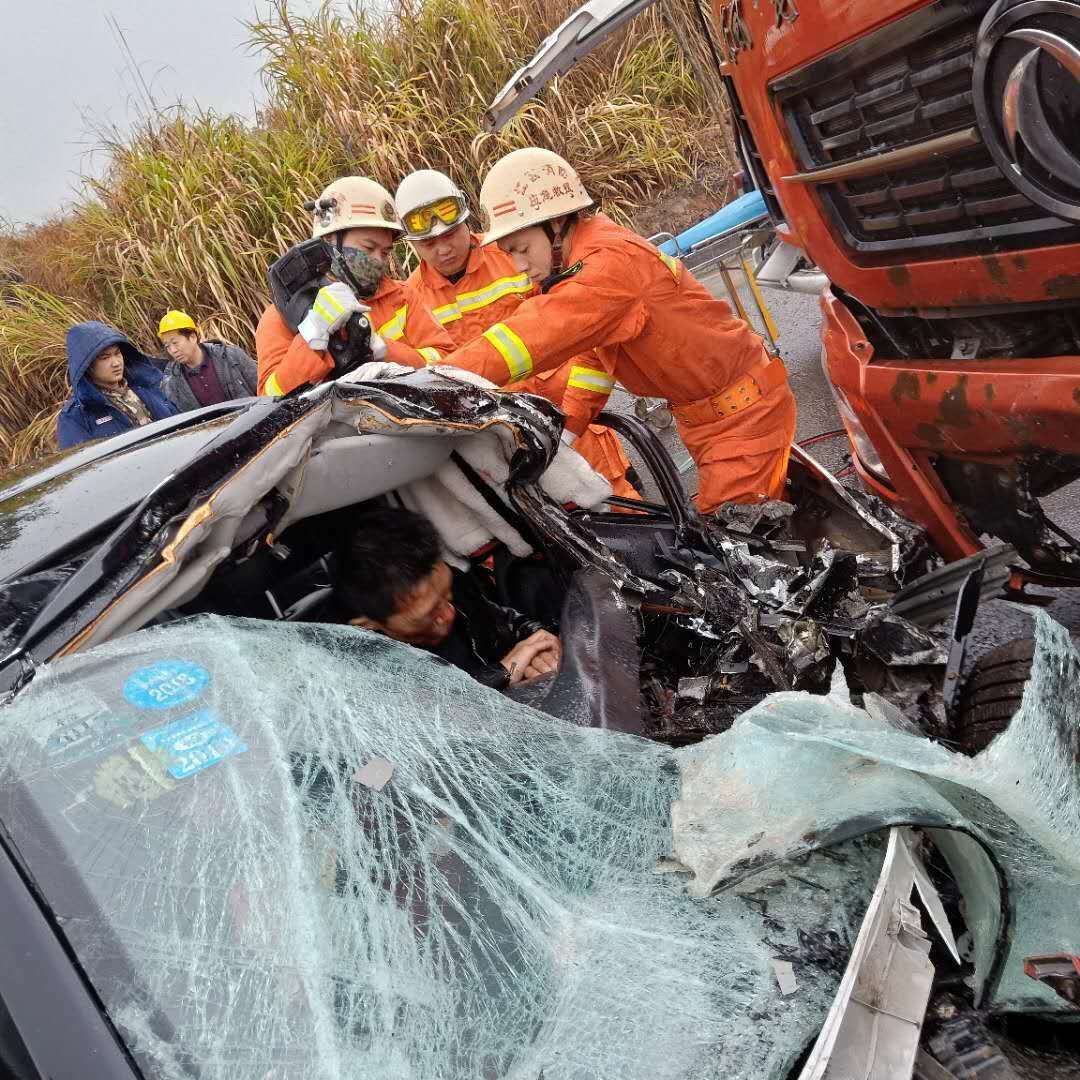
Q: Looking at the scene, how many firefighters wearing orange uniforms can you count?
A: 3